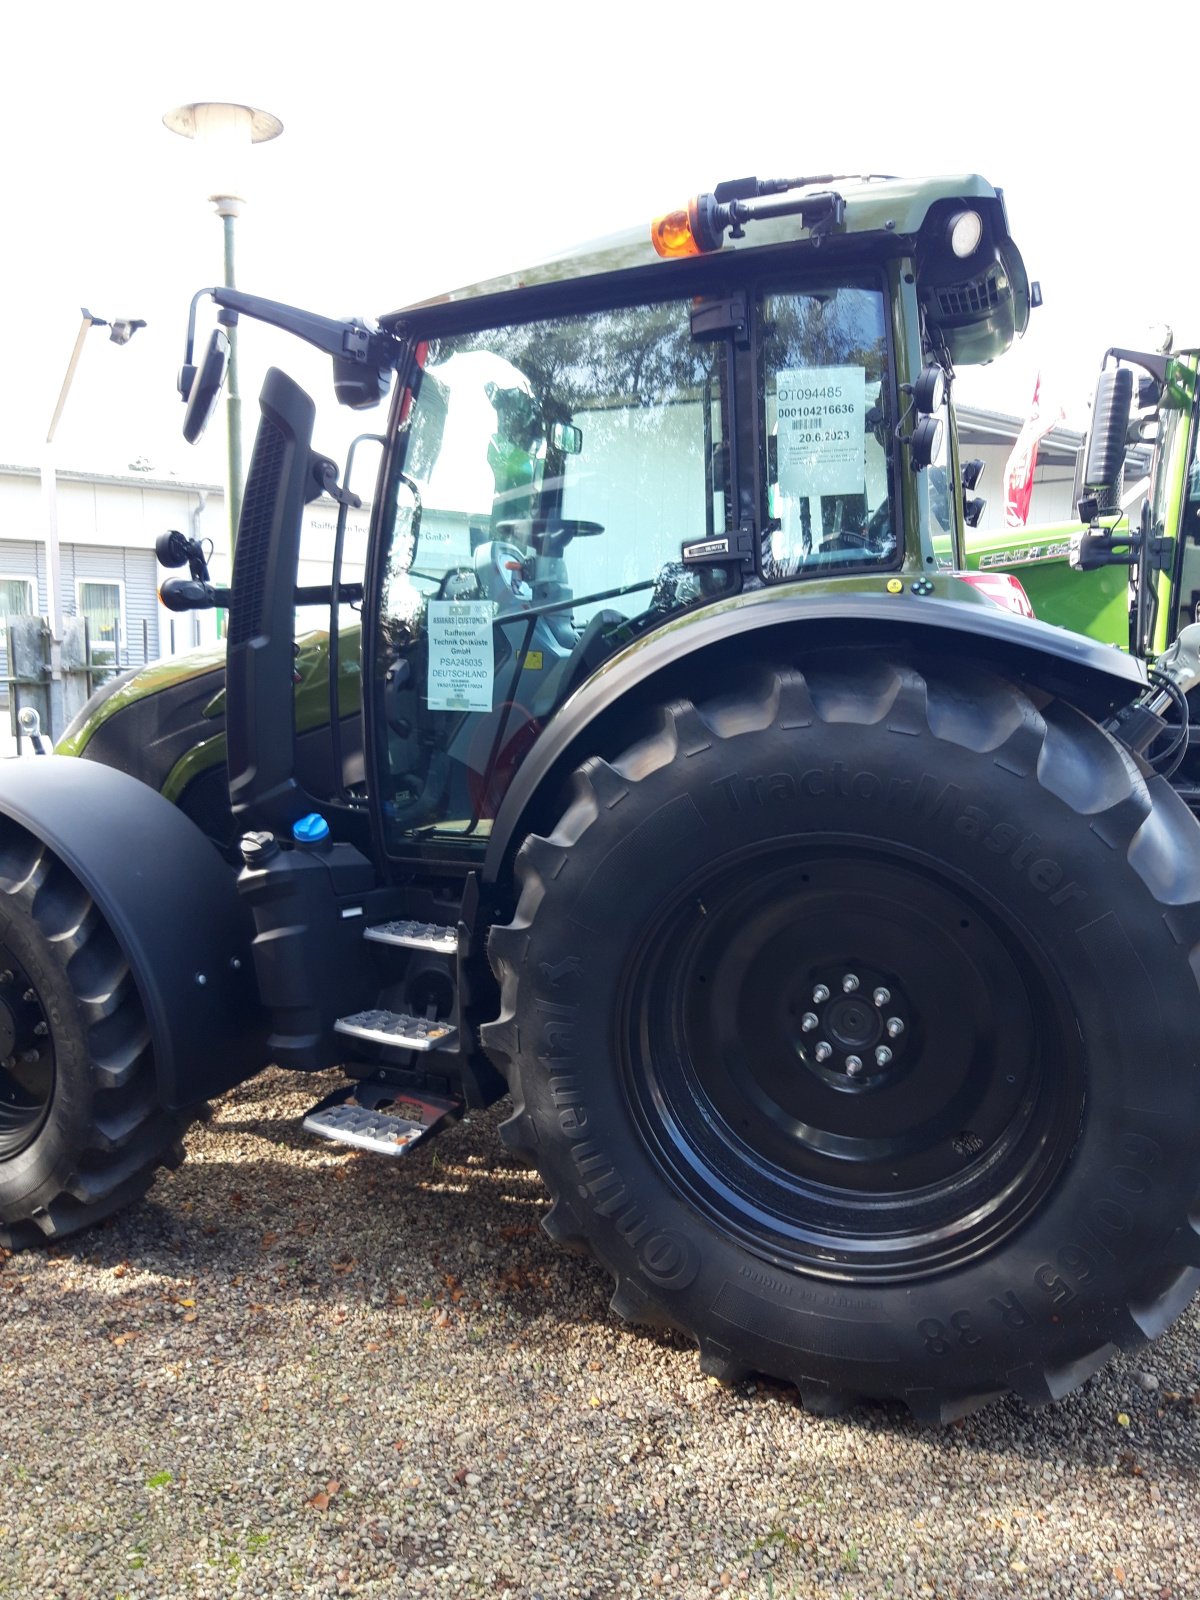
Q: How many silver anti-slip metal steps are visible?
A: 3